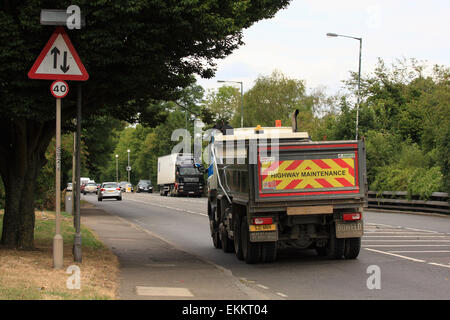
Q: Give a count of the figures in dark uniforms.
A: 0